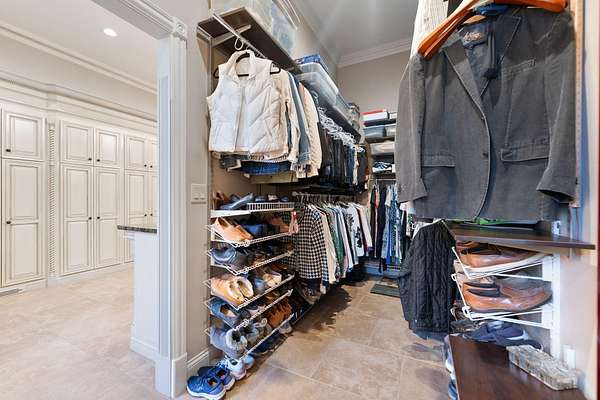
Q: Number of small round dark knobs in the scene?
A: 10